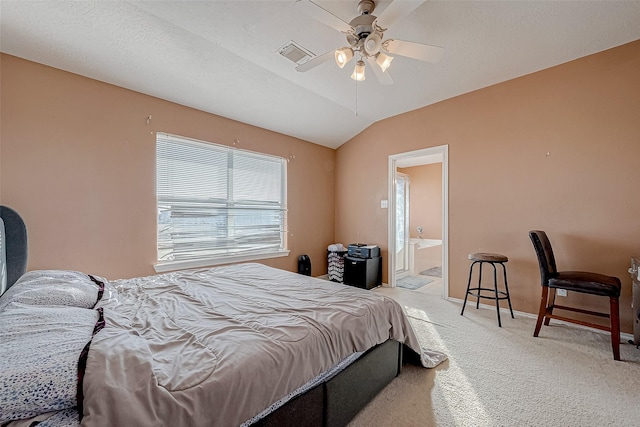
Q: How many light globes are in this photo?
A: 4